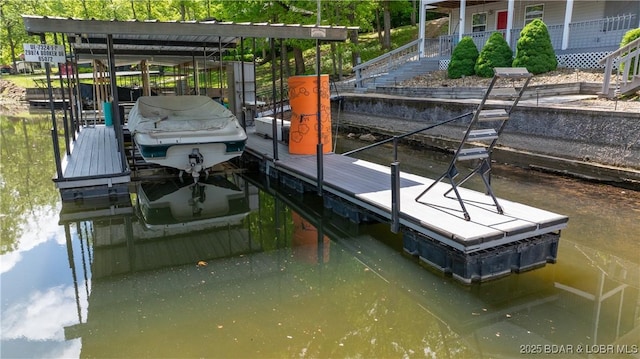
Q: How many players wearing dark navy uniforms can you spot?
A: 0